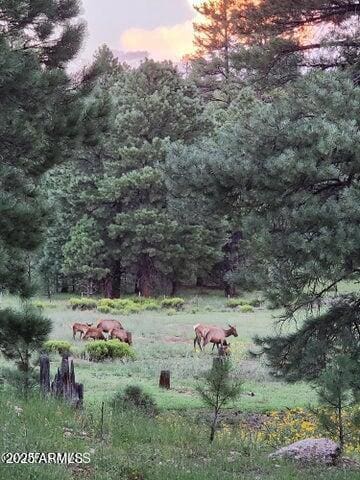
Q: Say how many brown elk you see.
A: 6